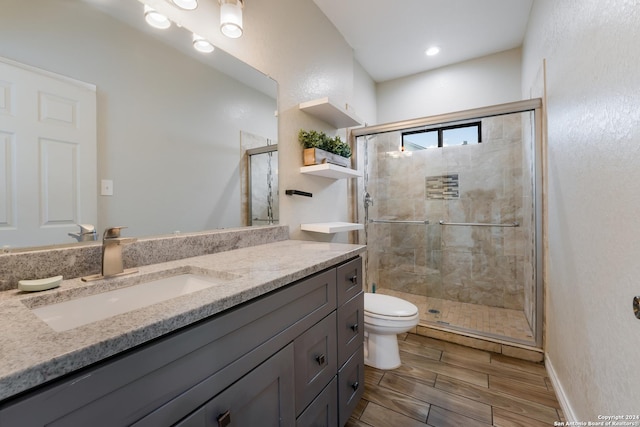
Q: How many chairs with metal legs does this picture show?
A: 0